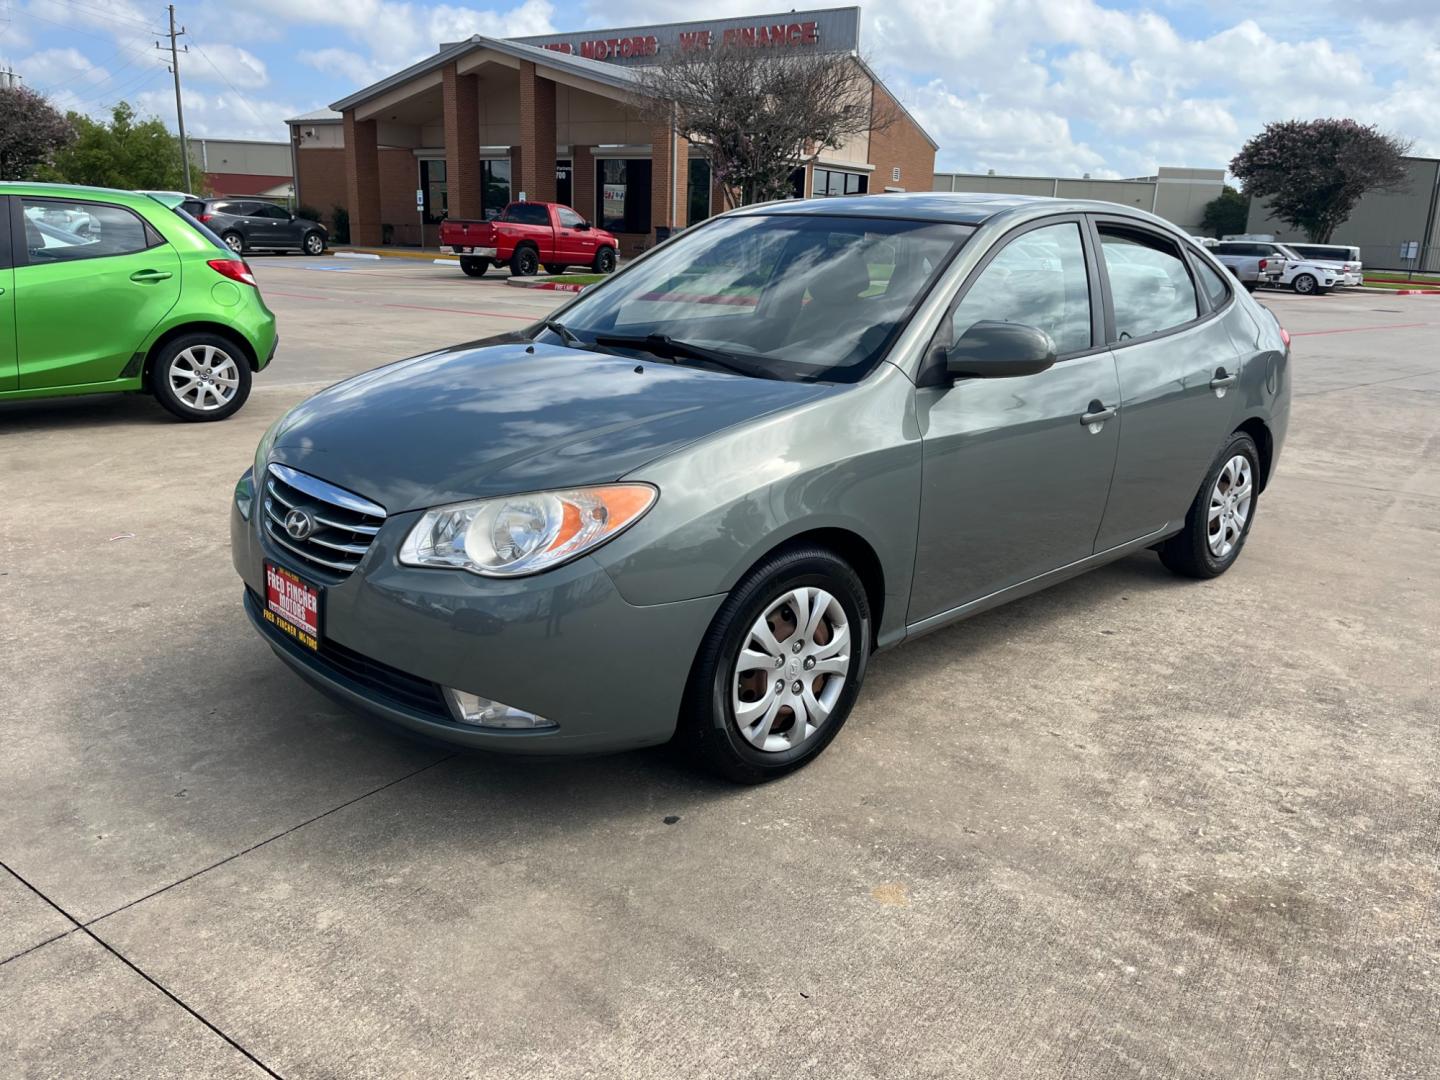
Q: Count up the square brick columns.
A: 4